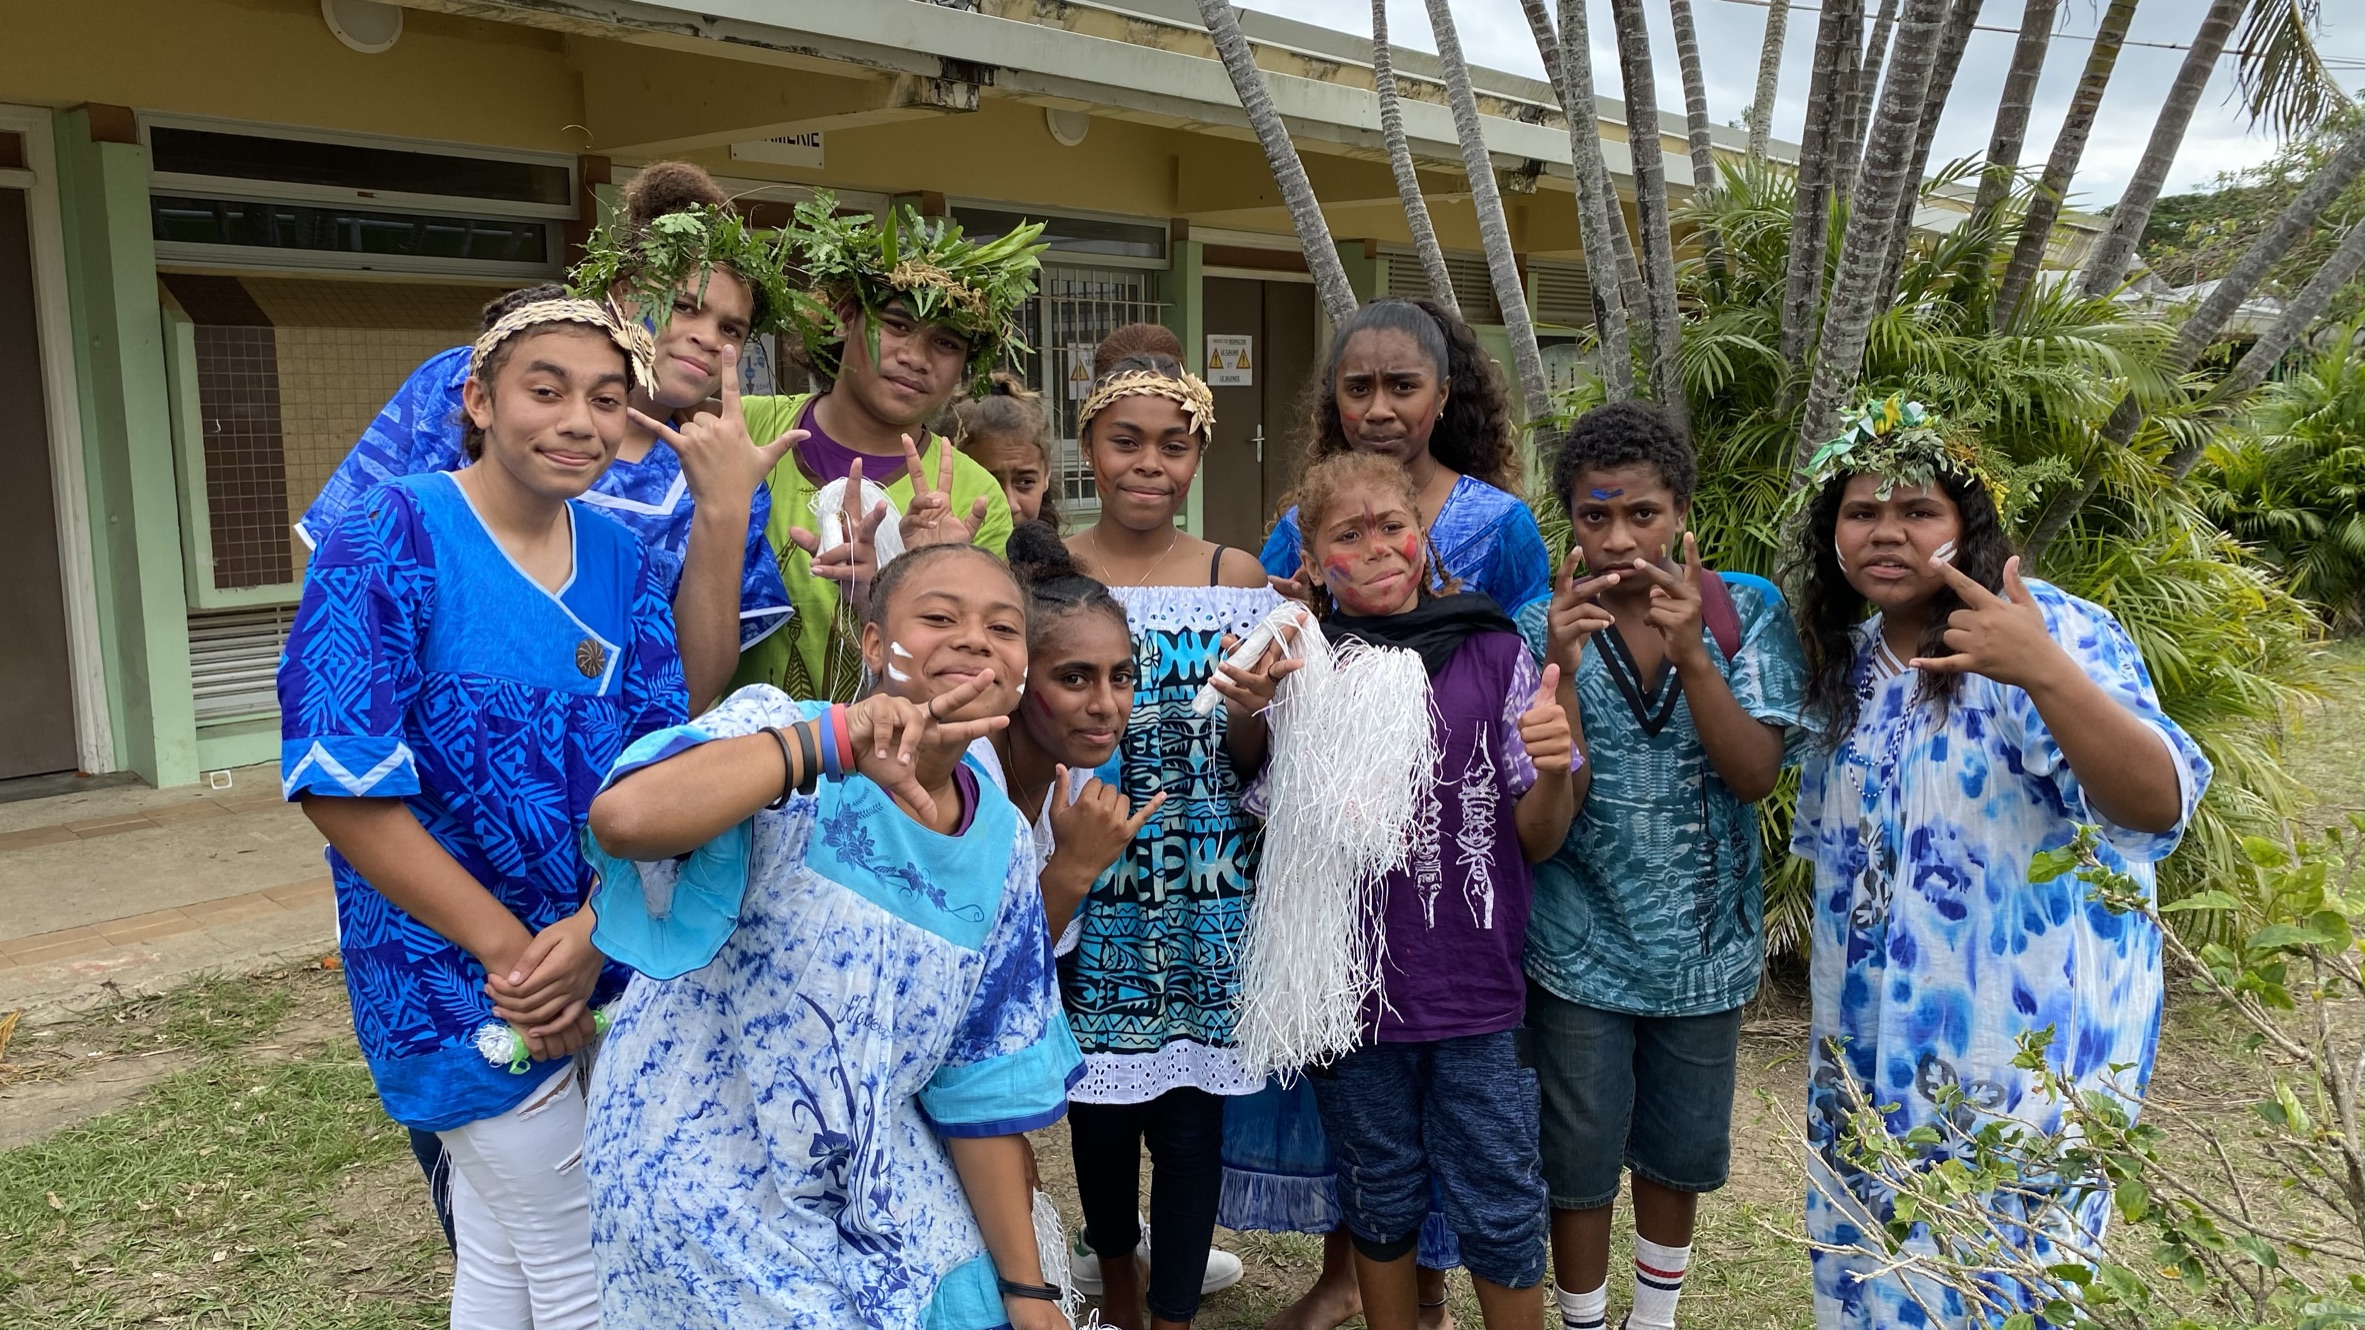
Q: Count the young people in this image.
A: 11